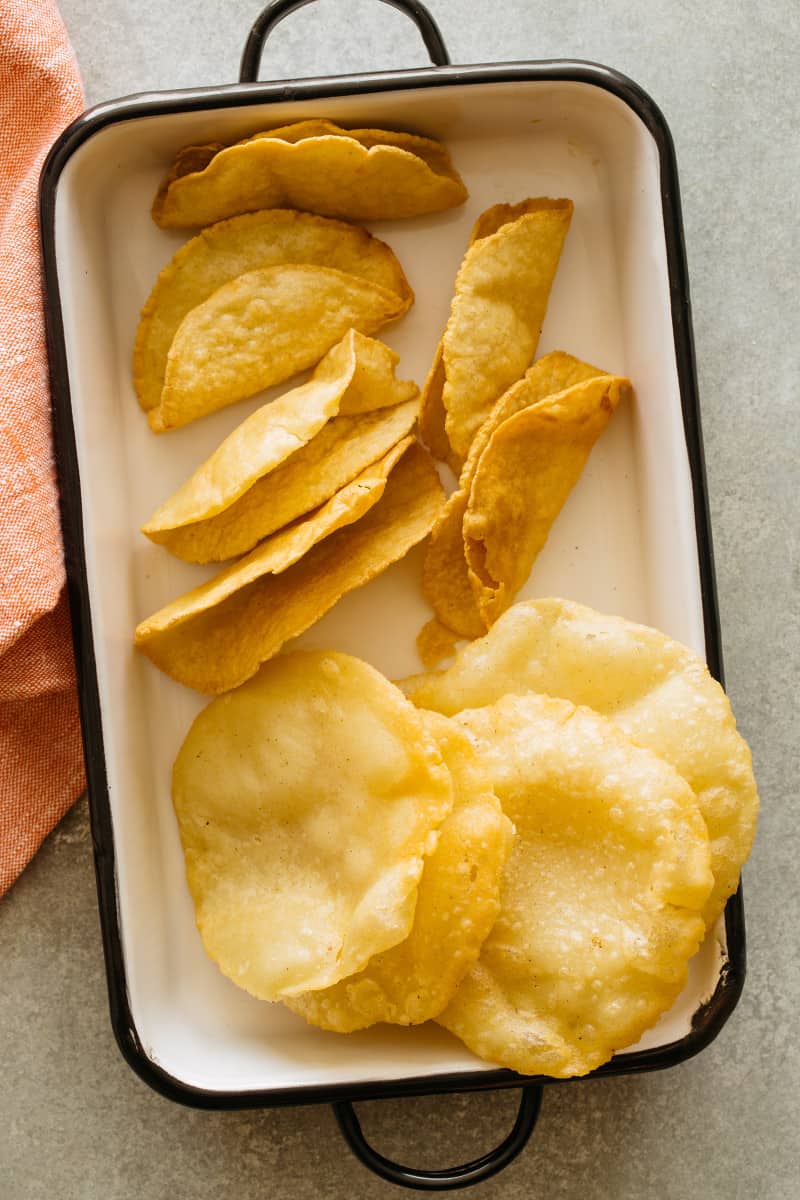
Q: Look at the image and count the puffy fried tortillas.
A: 4